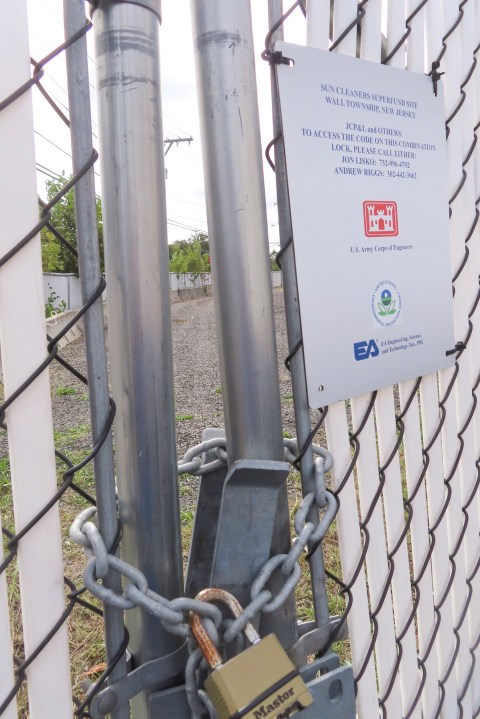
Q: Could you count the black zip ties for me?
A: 3